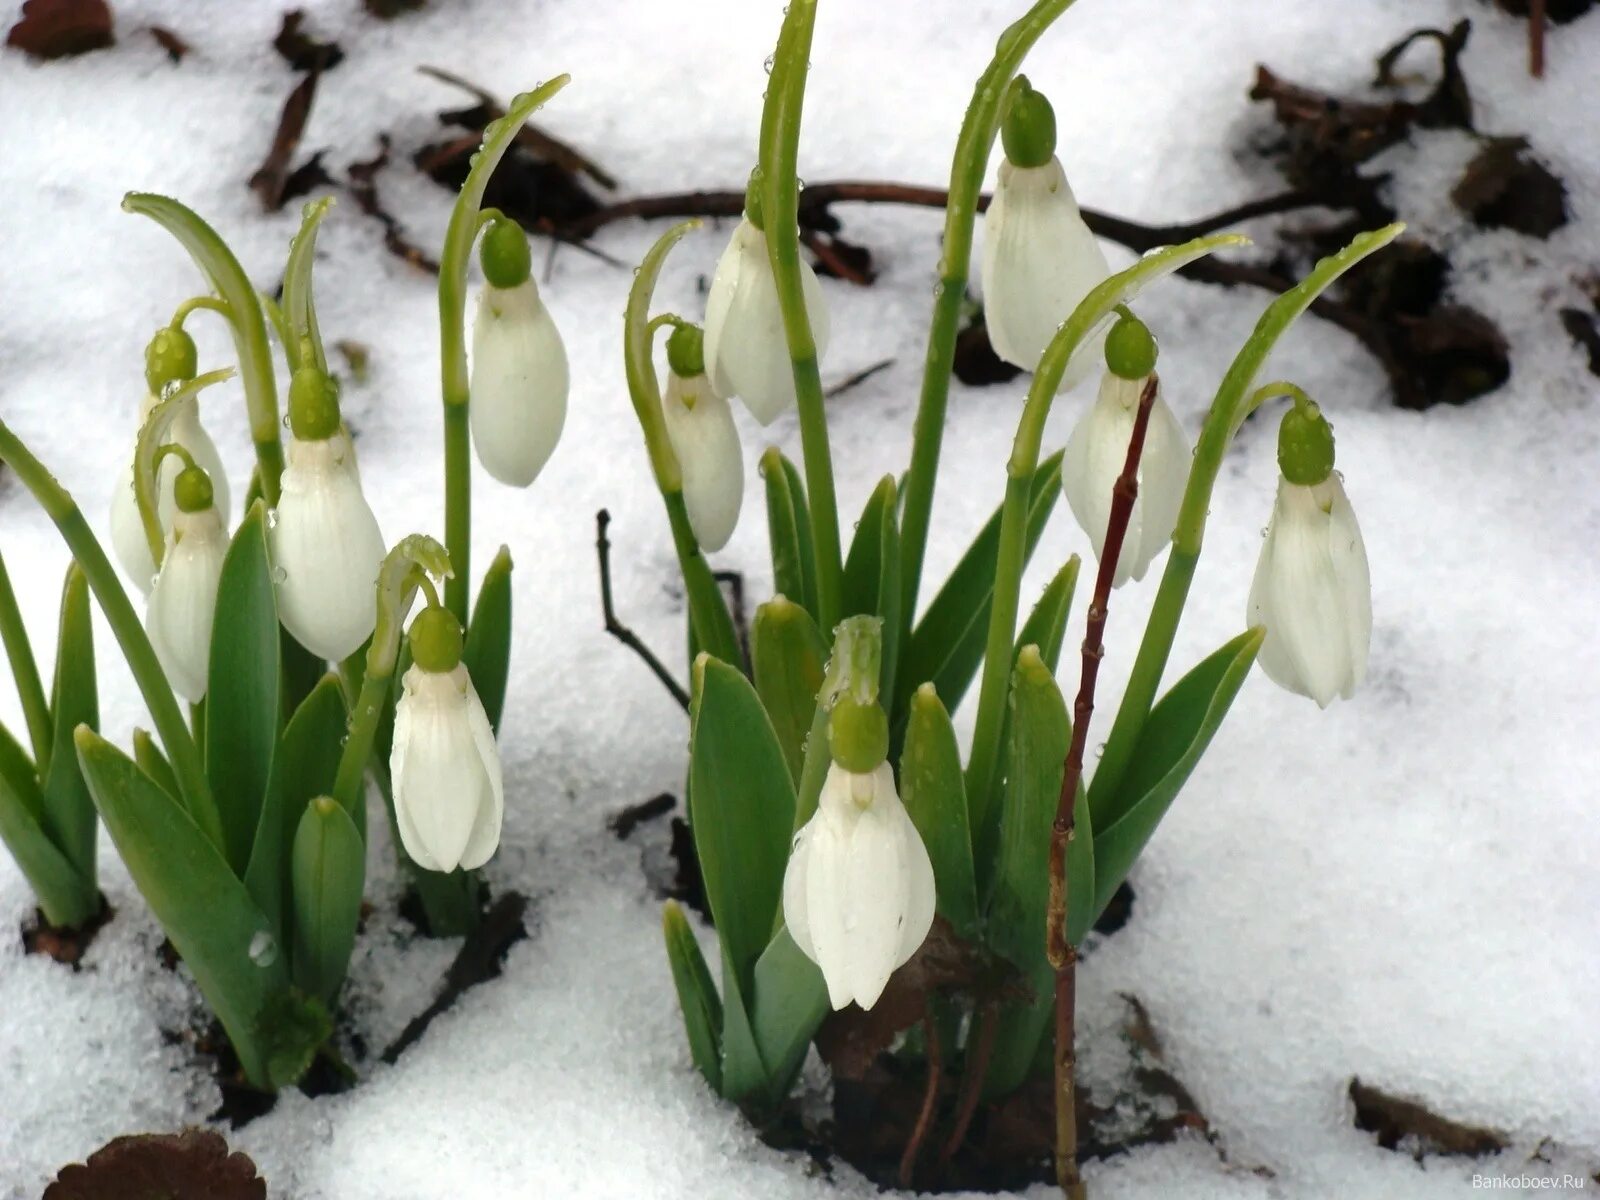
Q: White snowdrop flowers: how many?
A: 11